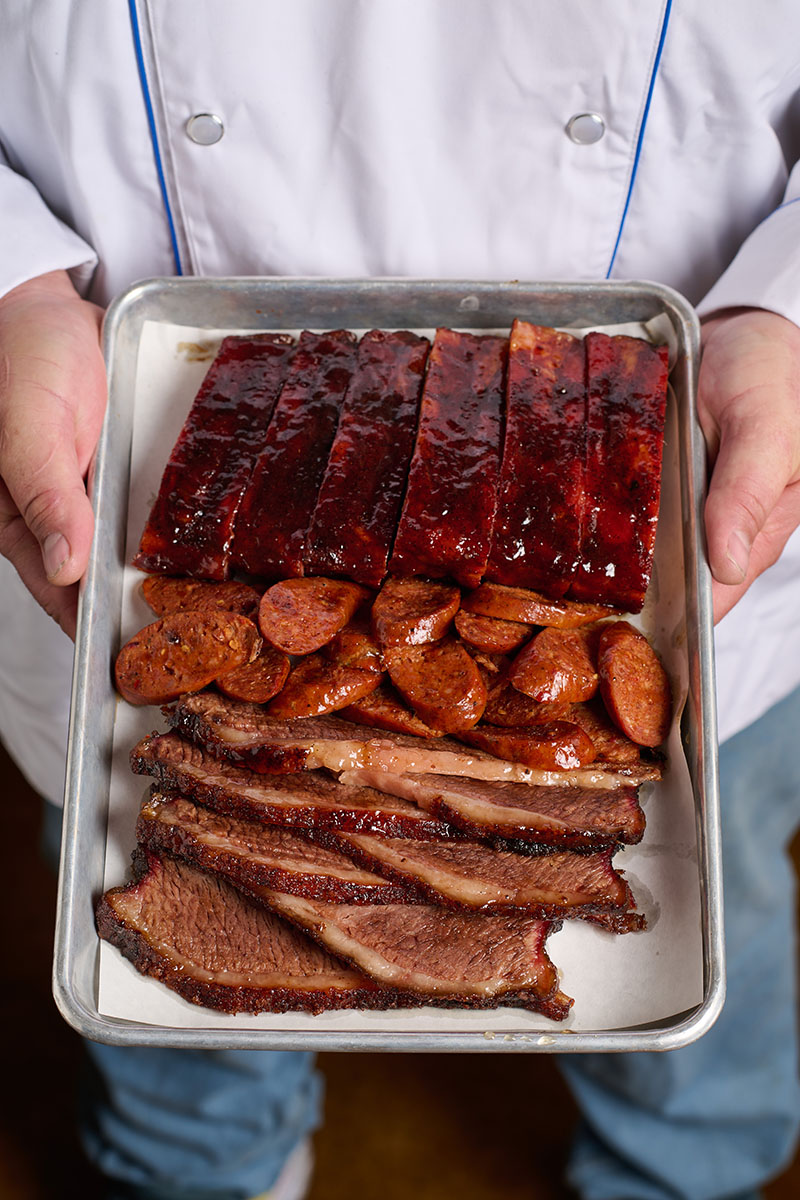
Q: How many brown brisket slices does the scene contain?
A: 7